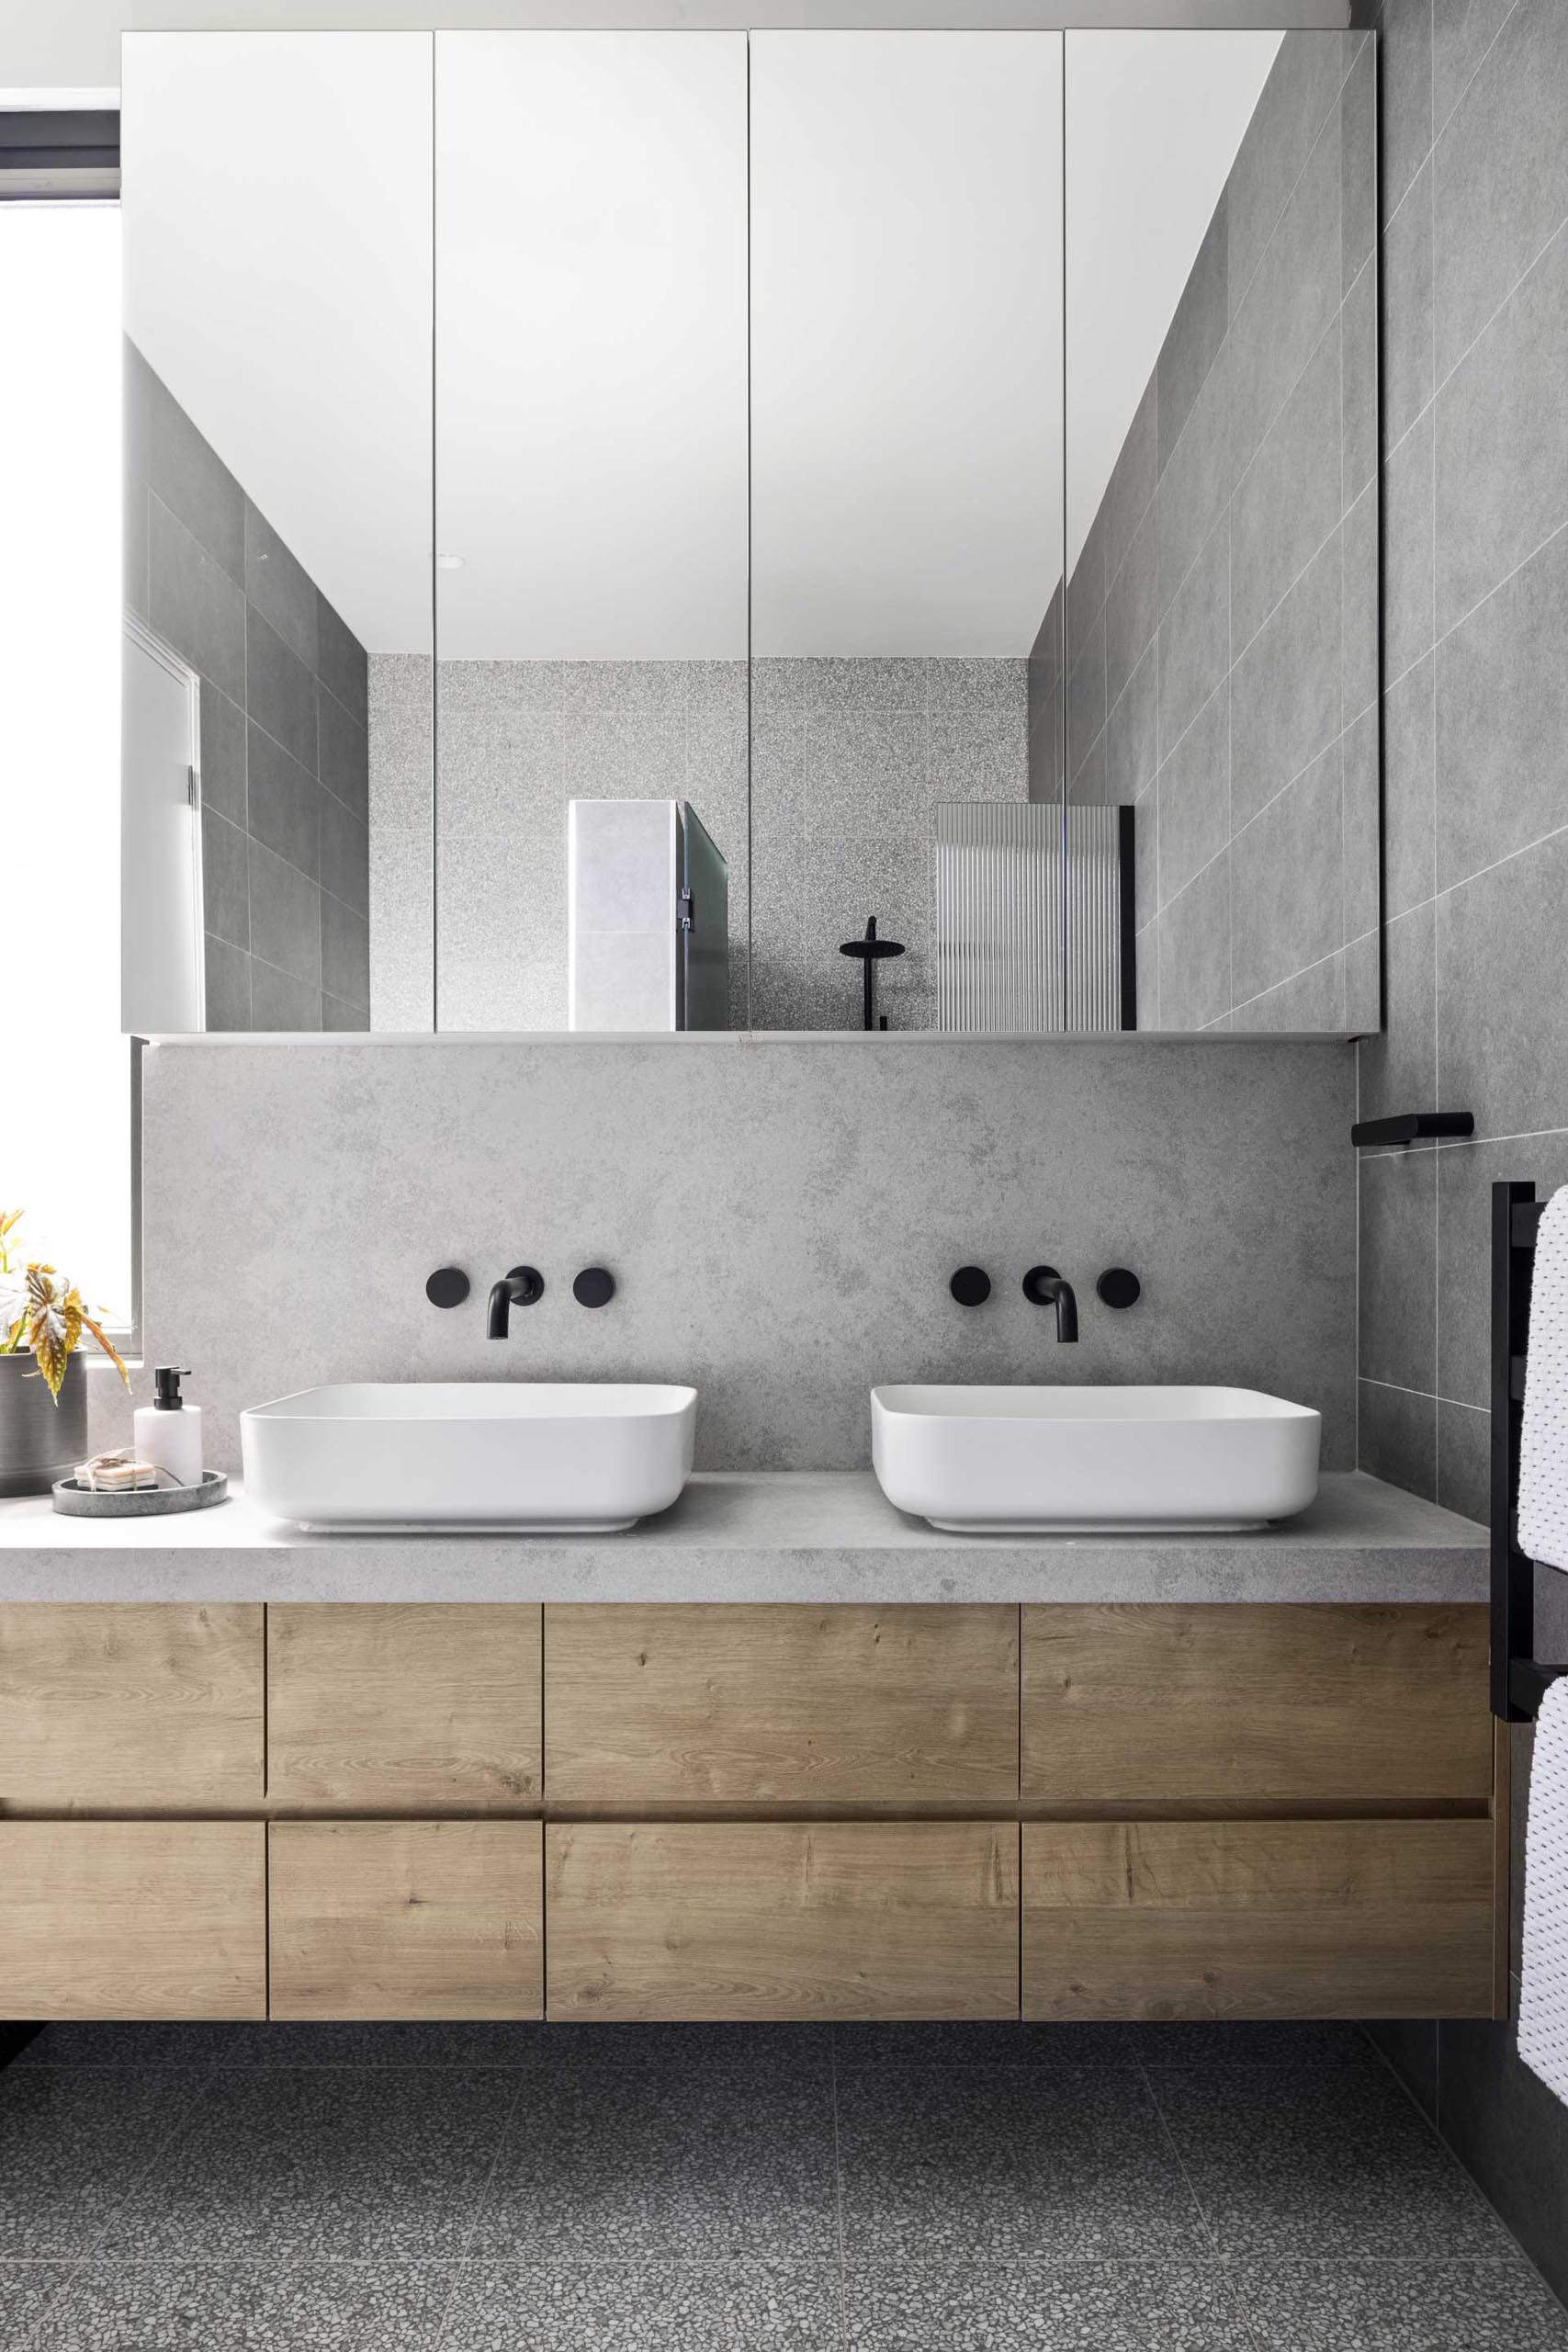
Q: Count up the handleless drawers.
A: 8